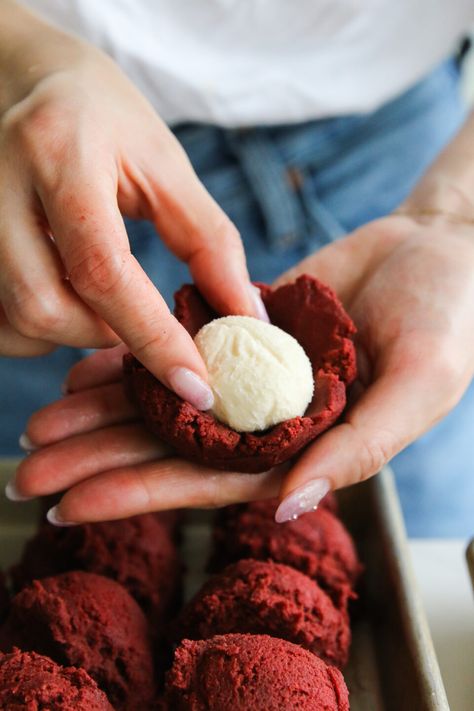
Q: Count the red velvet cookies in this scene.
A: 7